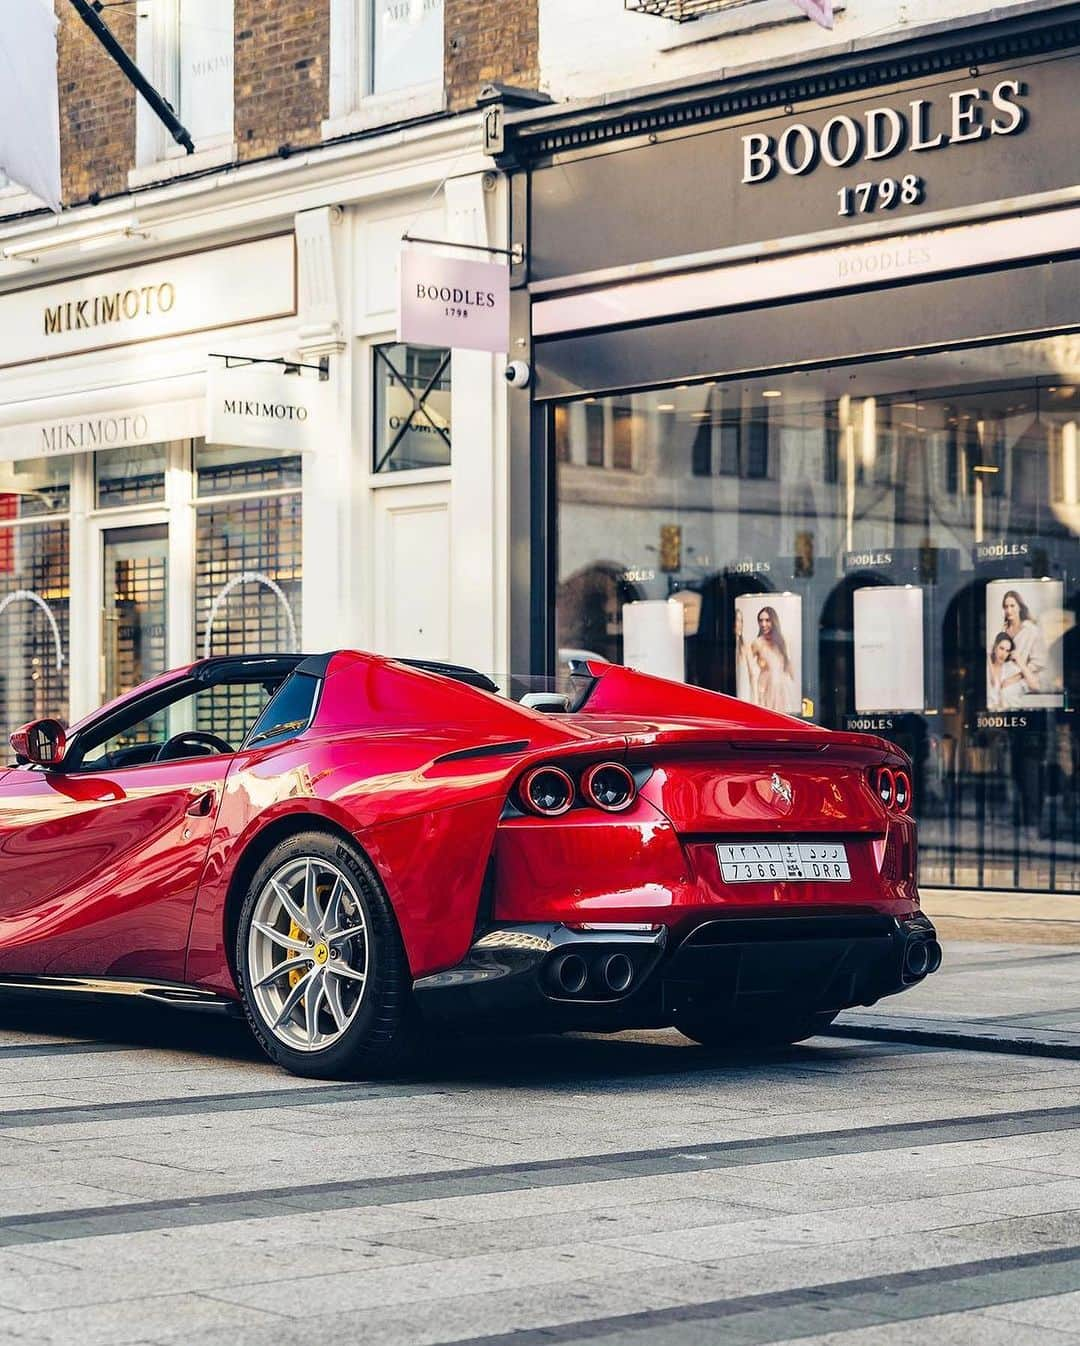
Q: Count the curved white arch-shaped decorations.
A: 2